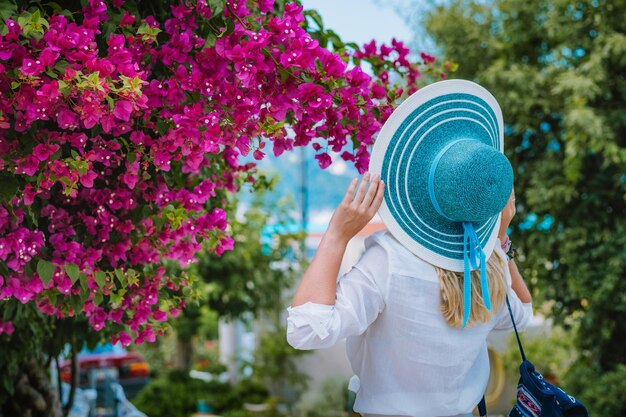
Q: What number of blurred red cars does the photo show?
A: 1